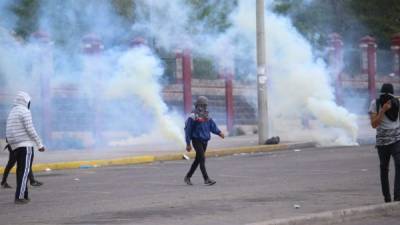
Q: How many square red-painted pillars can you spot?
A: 8